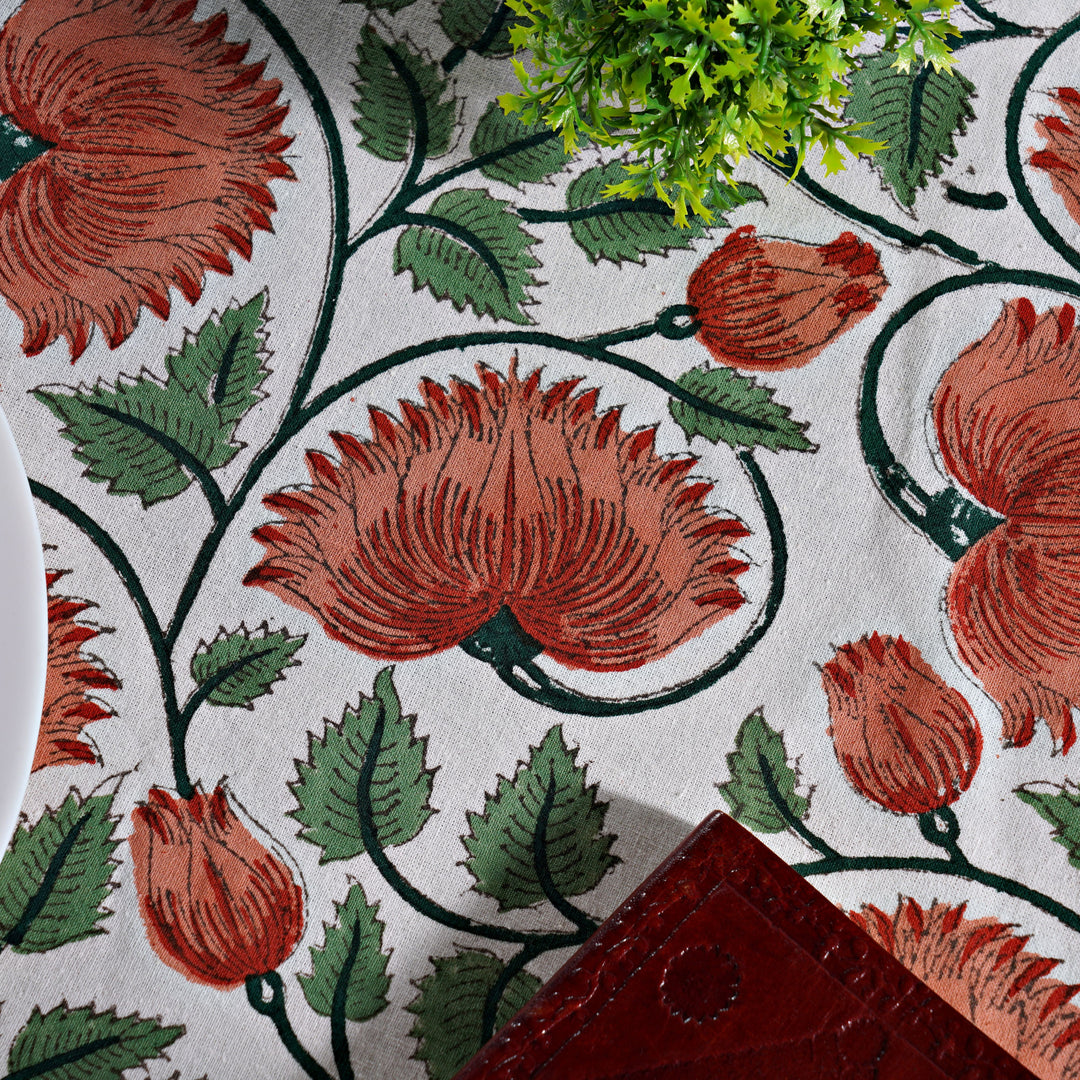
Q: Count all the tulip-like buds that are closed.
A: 3